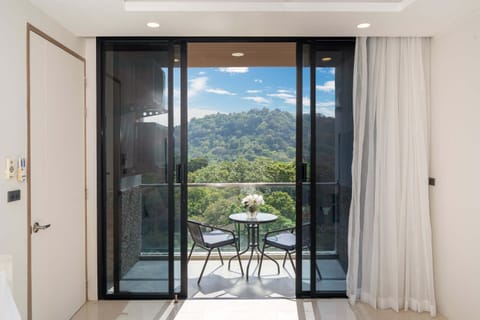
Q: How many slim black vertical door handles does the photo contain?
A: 2